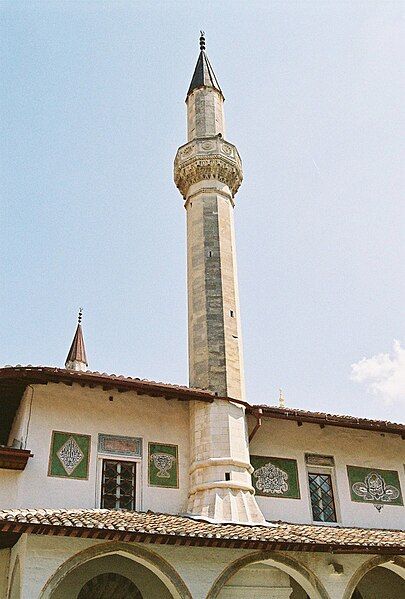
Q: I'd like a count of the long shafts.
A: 1